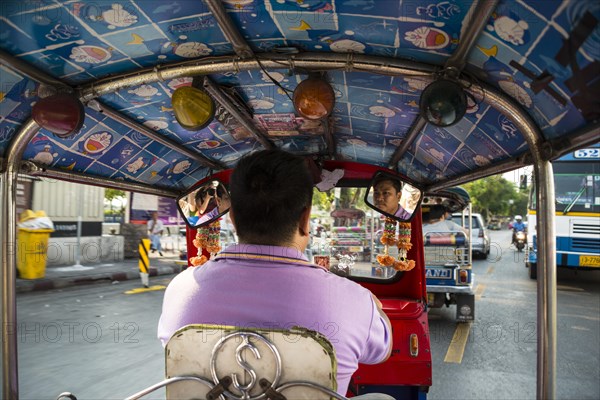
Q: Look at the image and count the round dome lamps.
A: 4